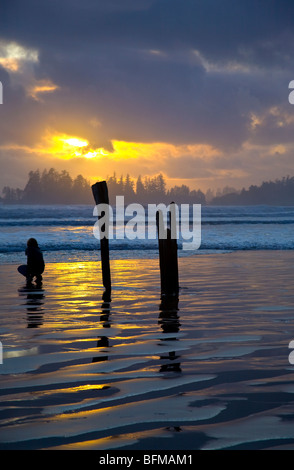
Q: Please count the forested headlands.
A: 2